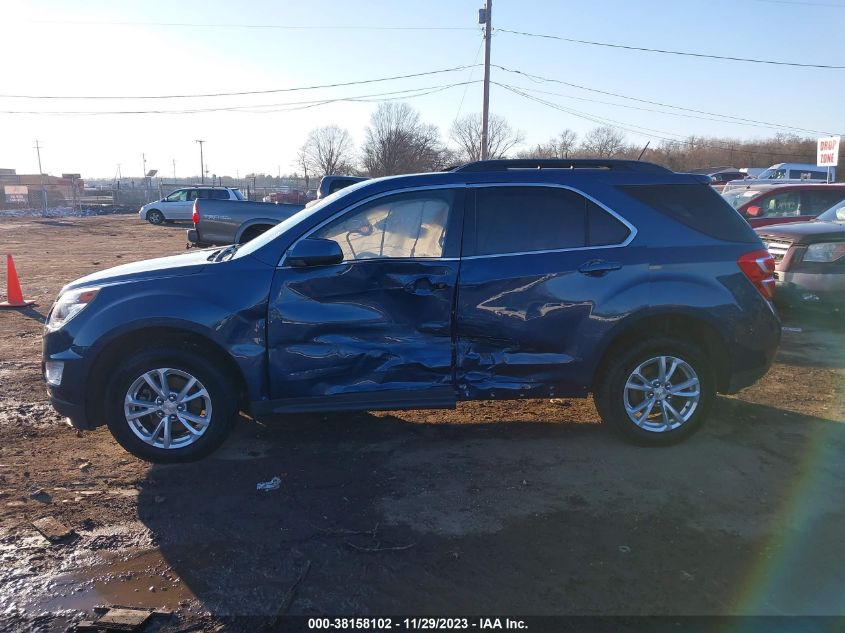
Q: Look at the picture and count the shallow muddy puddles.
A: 1